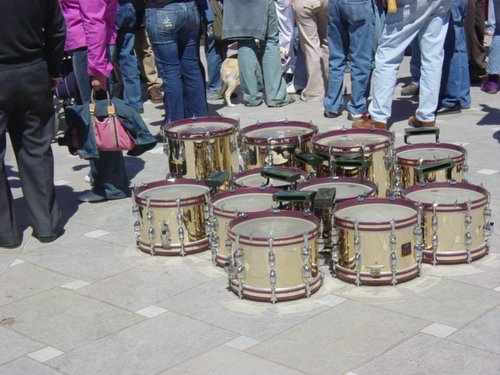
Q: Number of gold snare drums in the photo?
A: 11